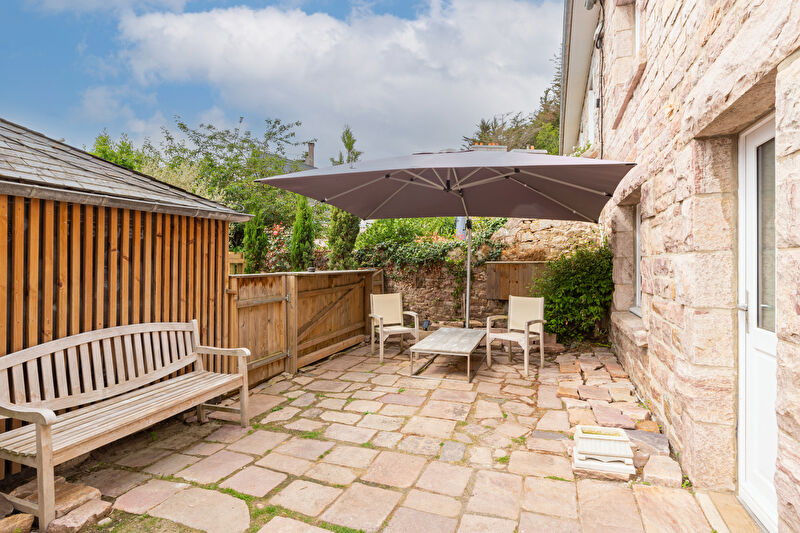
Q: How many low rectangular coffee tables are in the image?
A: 1